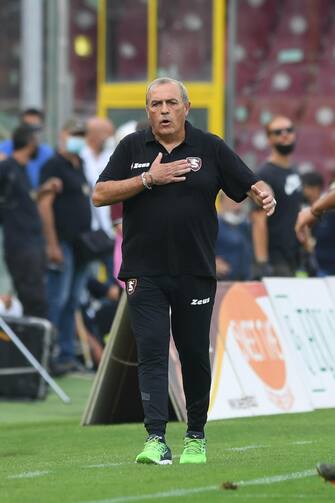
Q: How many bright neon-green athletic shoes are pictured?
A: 2